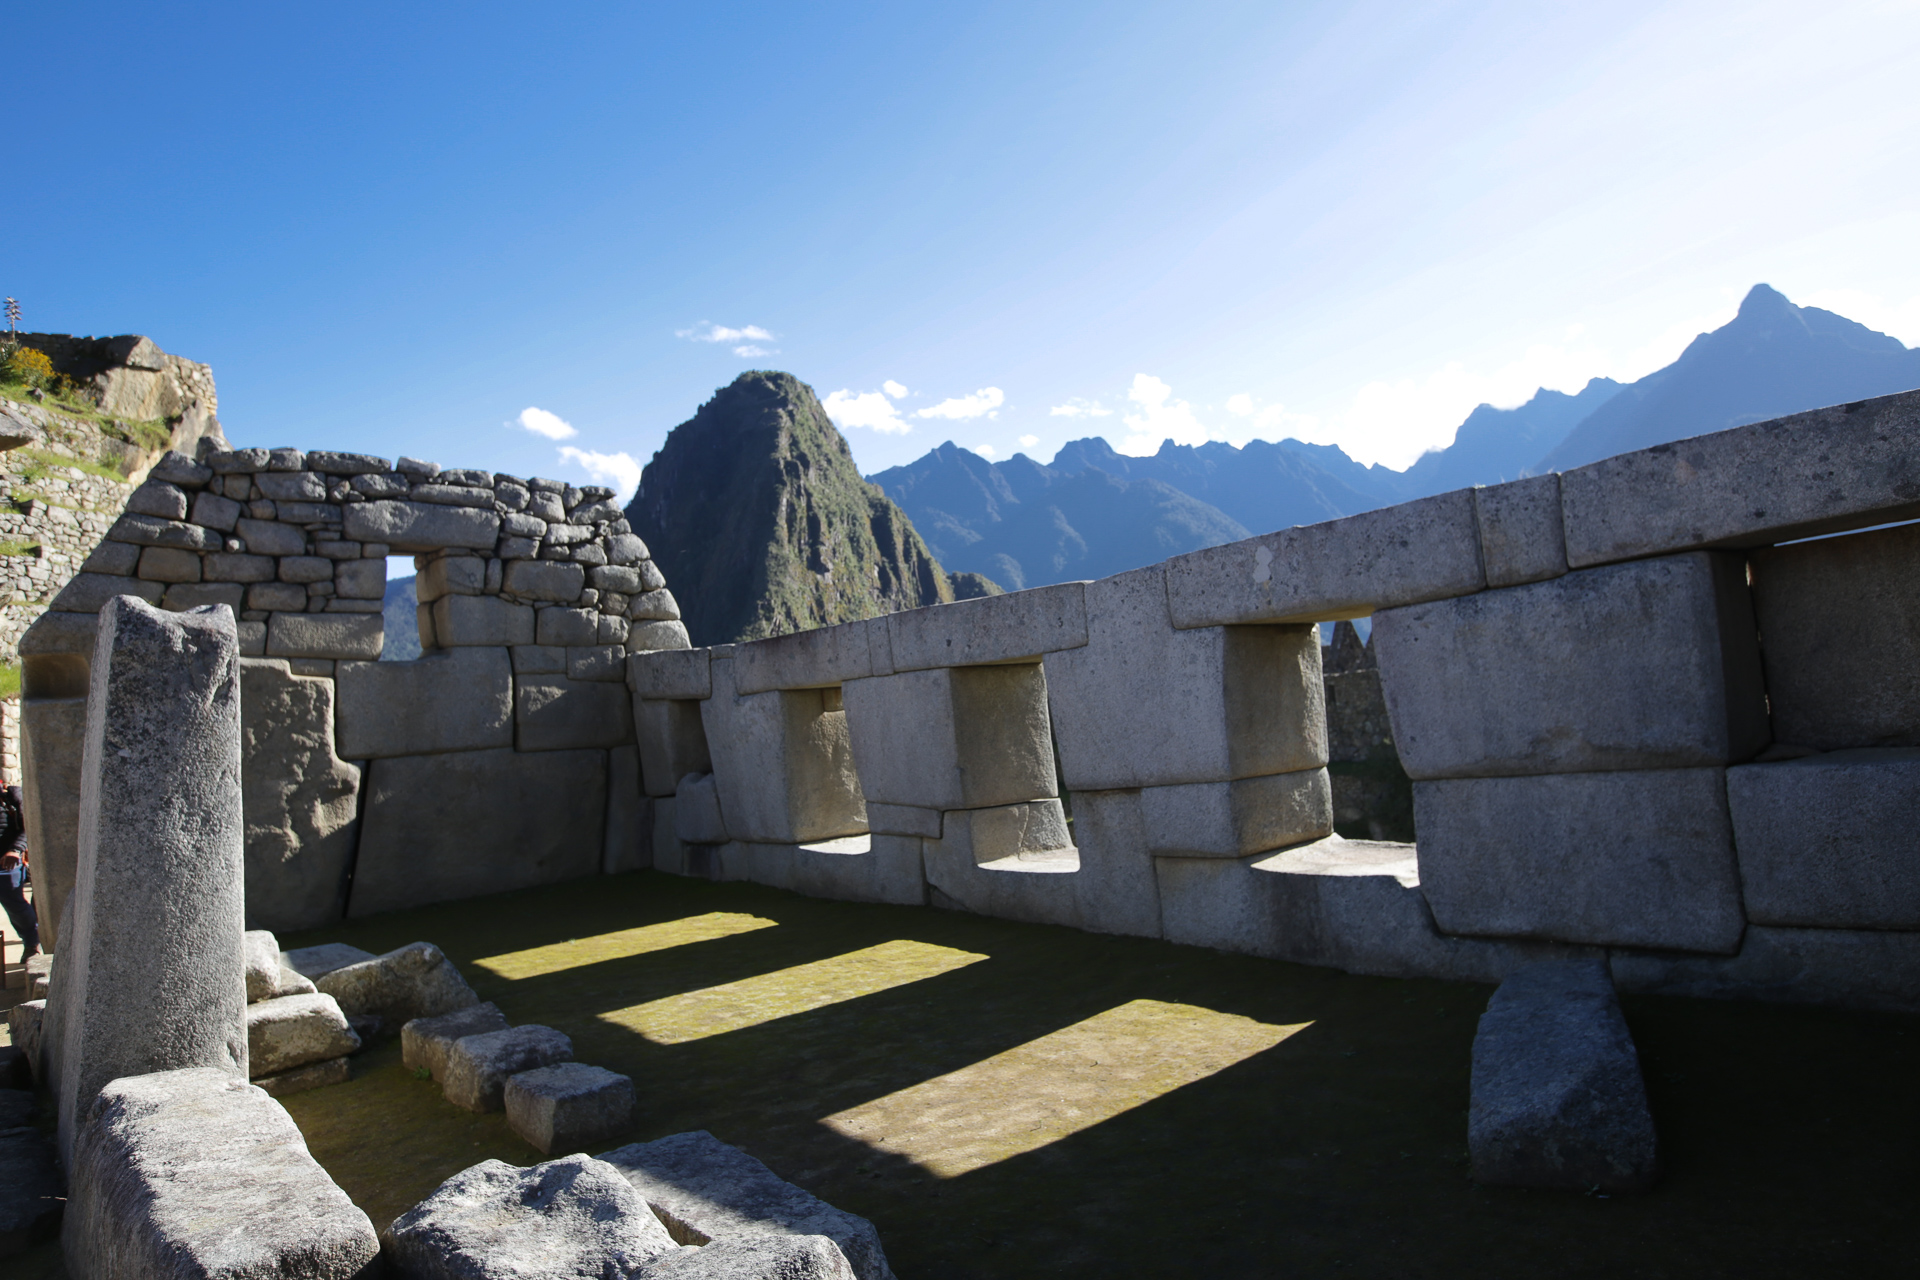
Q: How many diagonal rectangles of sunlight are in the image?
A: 3